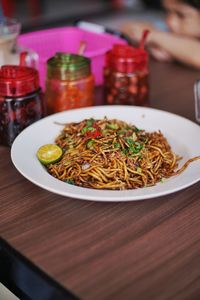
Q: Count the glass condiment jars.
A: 3